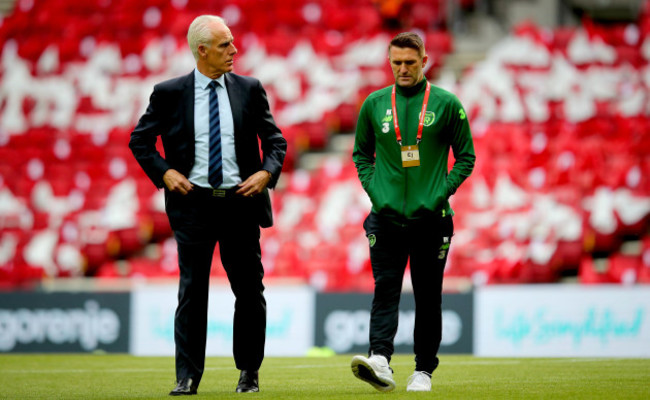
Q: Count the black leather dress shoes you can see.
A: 2